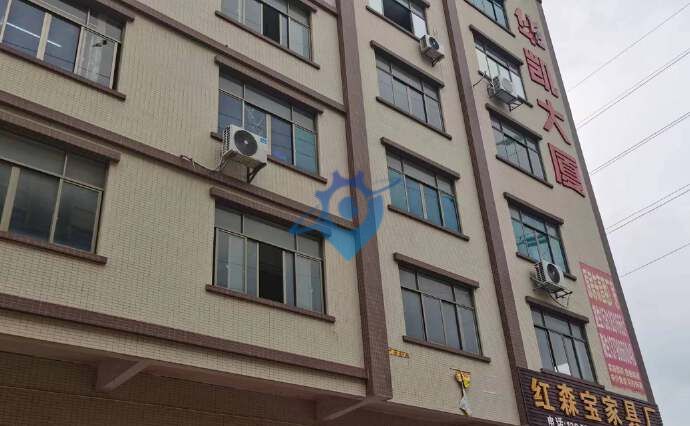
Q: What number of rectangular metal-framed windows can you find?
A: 14